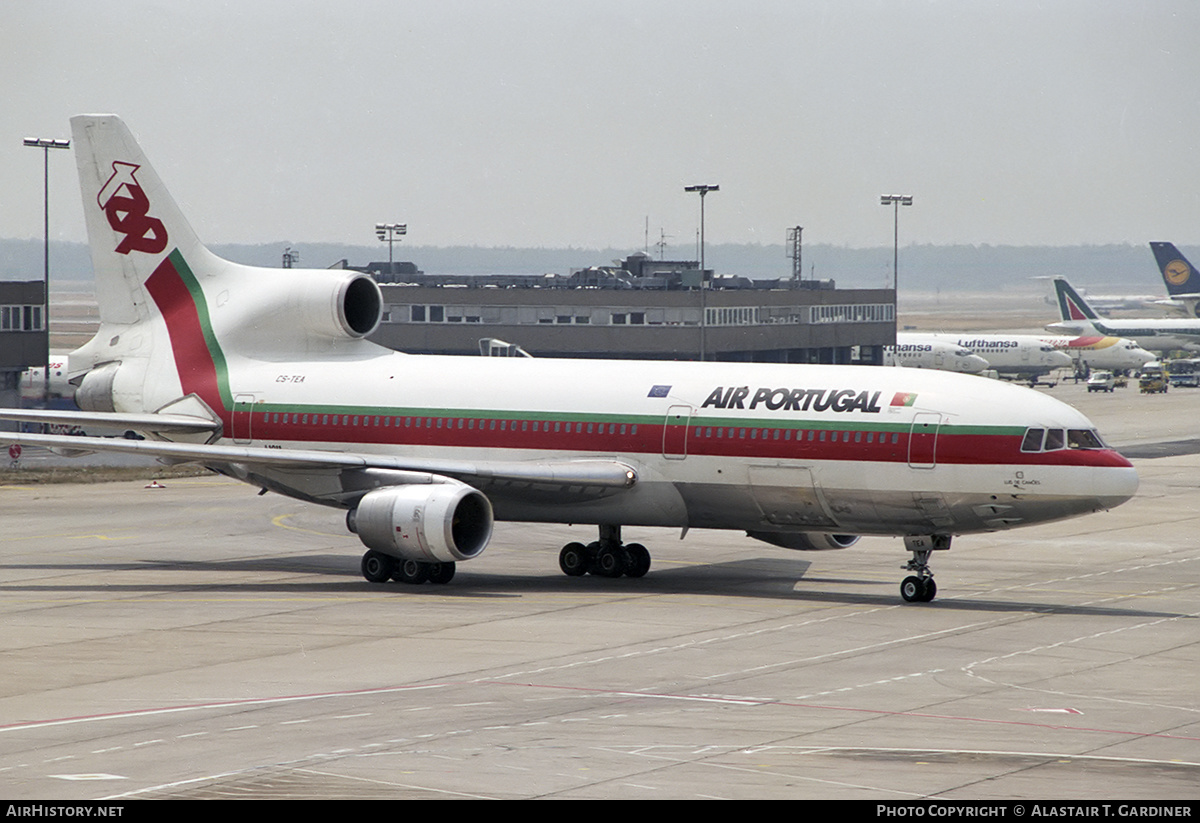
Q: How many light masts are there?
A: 4